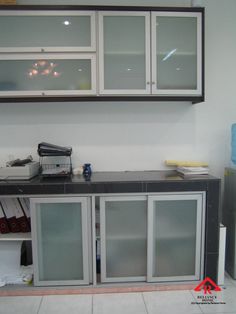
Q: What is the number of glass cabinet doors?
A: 7